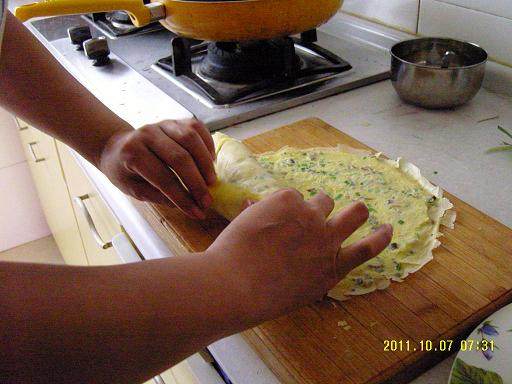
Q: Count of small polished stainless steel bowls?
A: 1